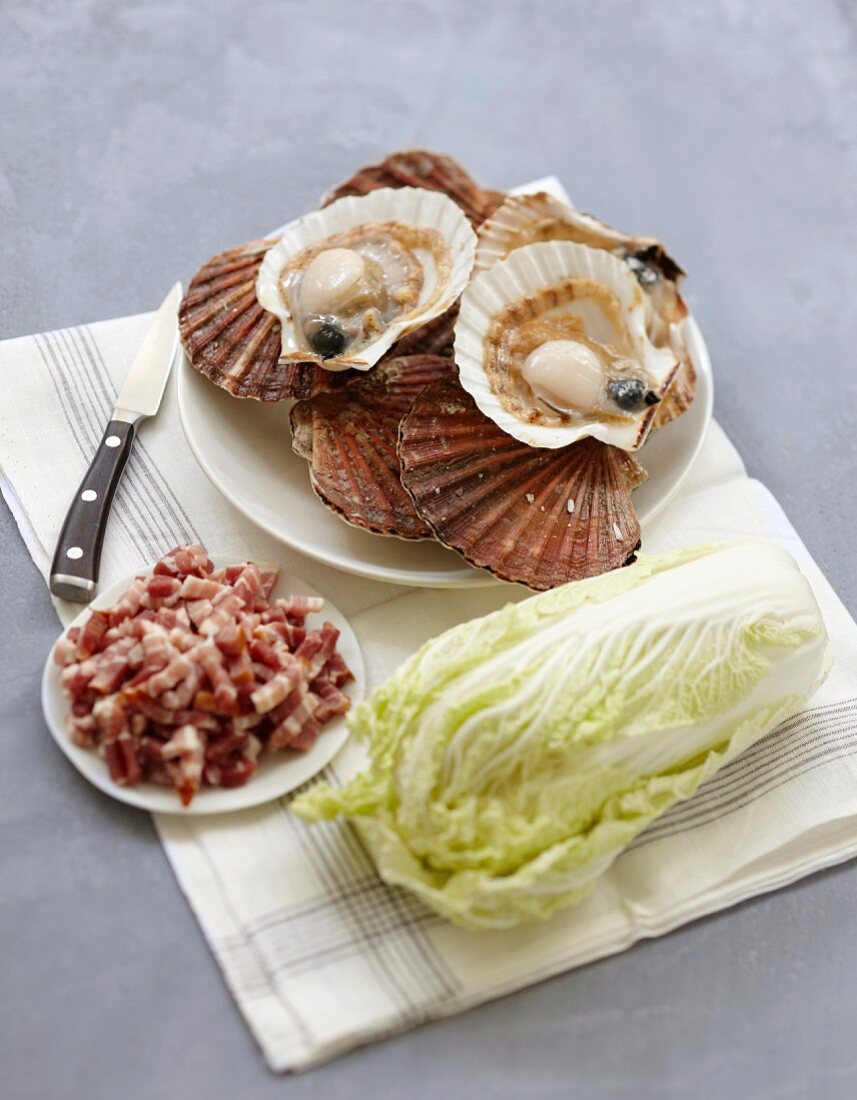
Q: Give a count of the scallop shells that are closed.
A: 4